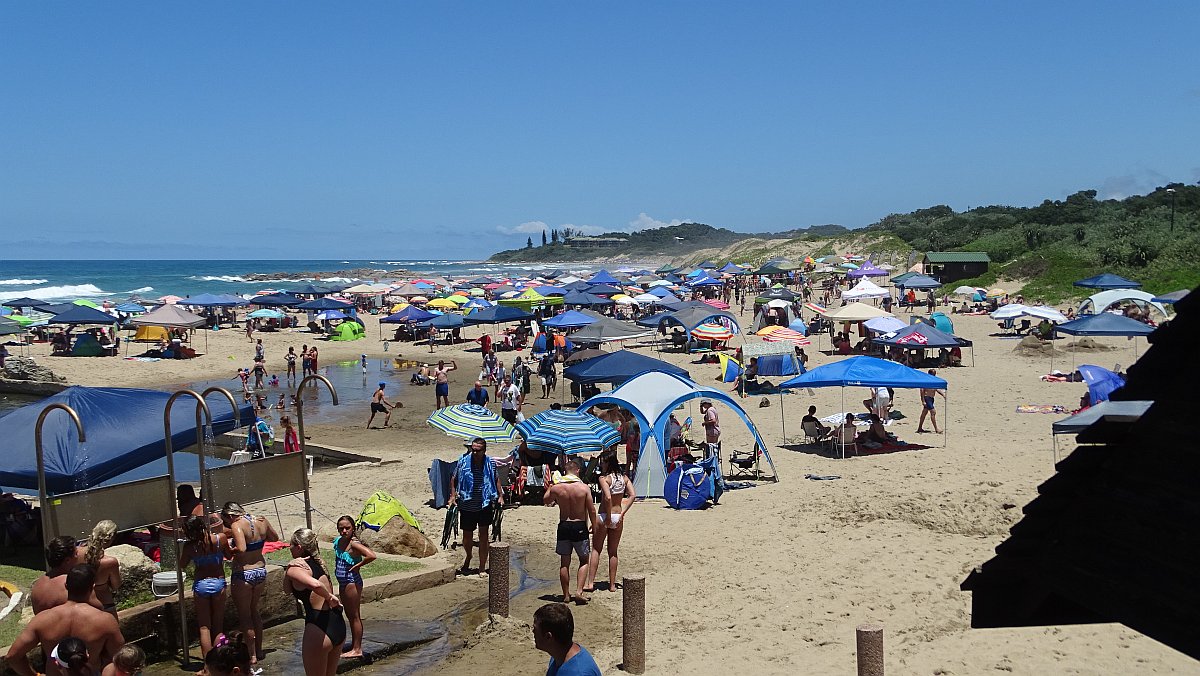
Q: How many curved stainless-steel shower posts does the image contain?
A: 4